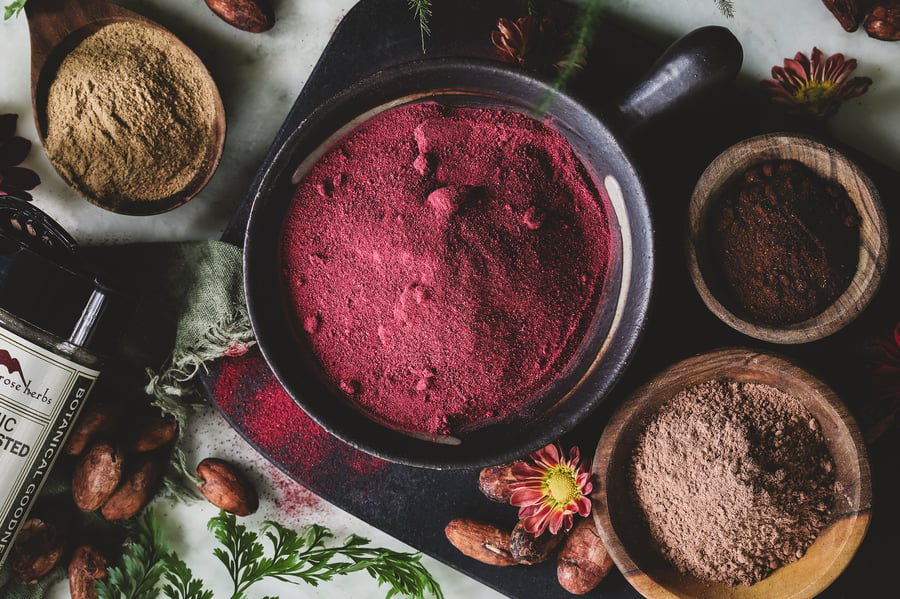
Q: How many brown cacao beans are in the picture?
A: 14